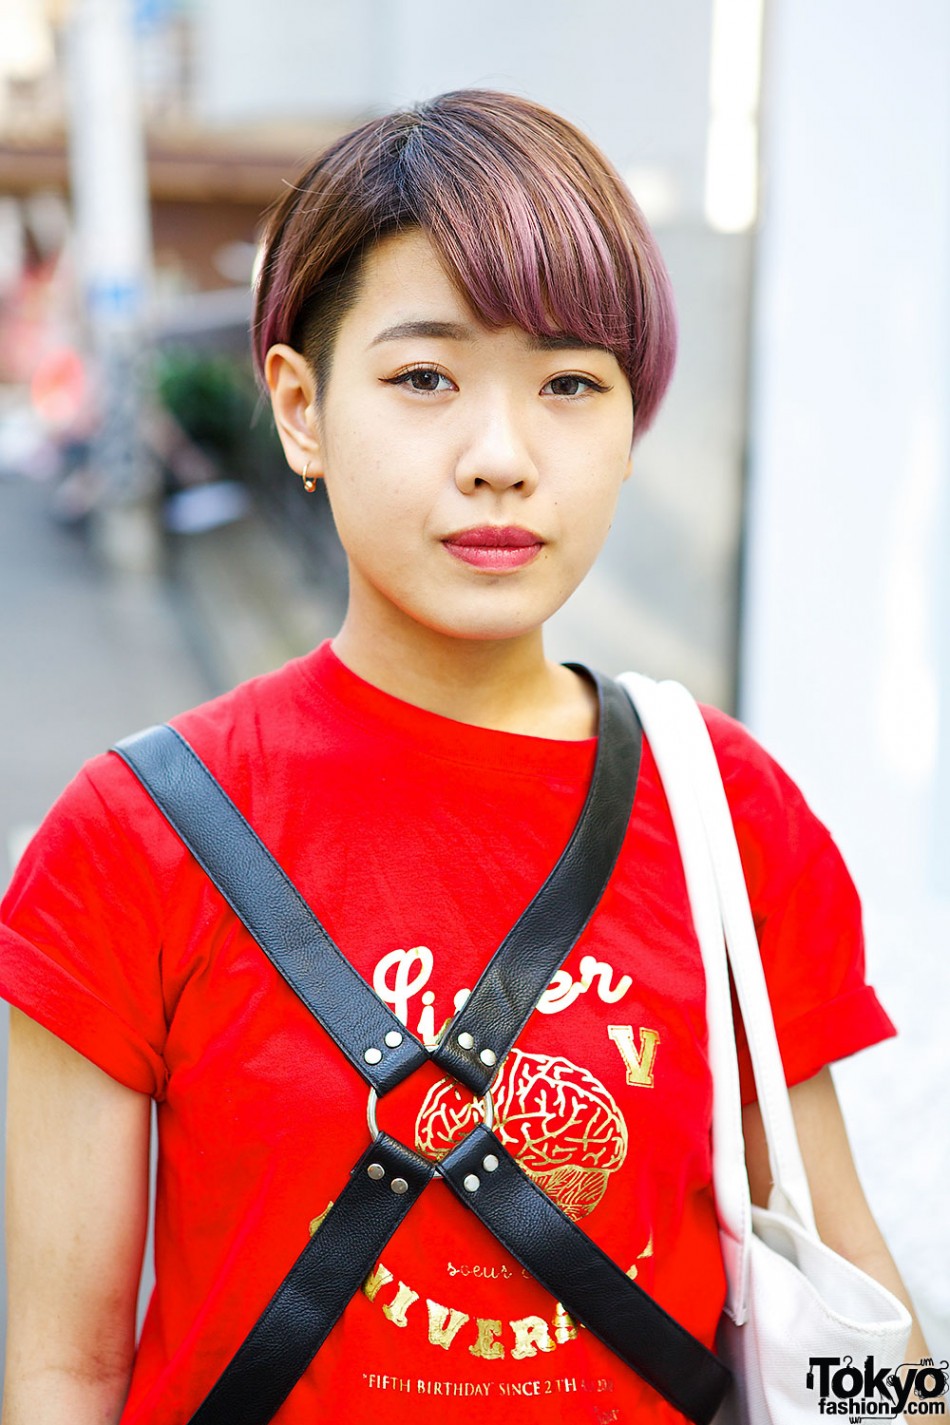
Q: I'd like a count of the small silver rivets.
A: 8